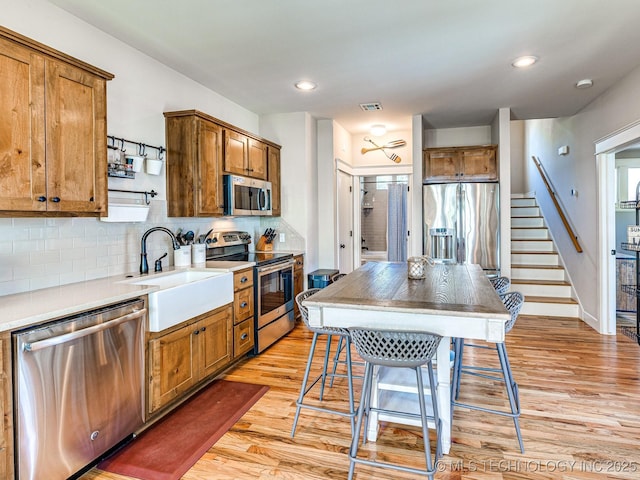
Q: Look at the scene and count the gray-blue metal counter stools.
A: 5